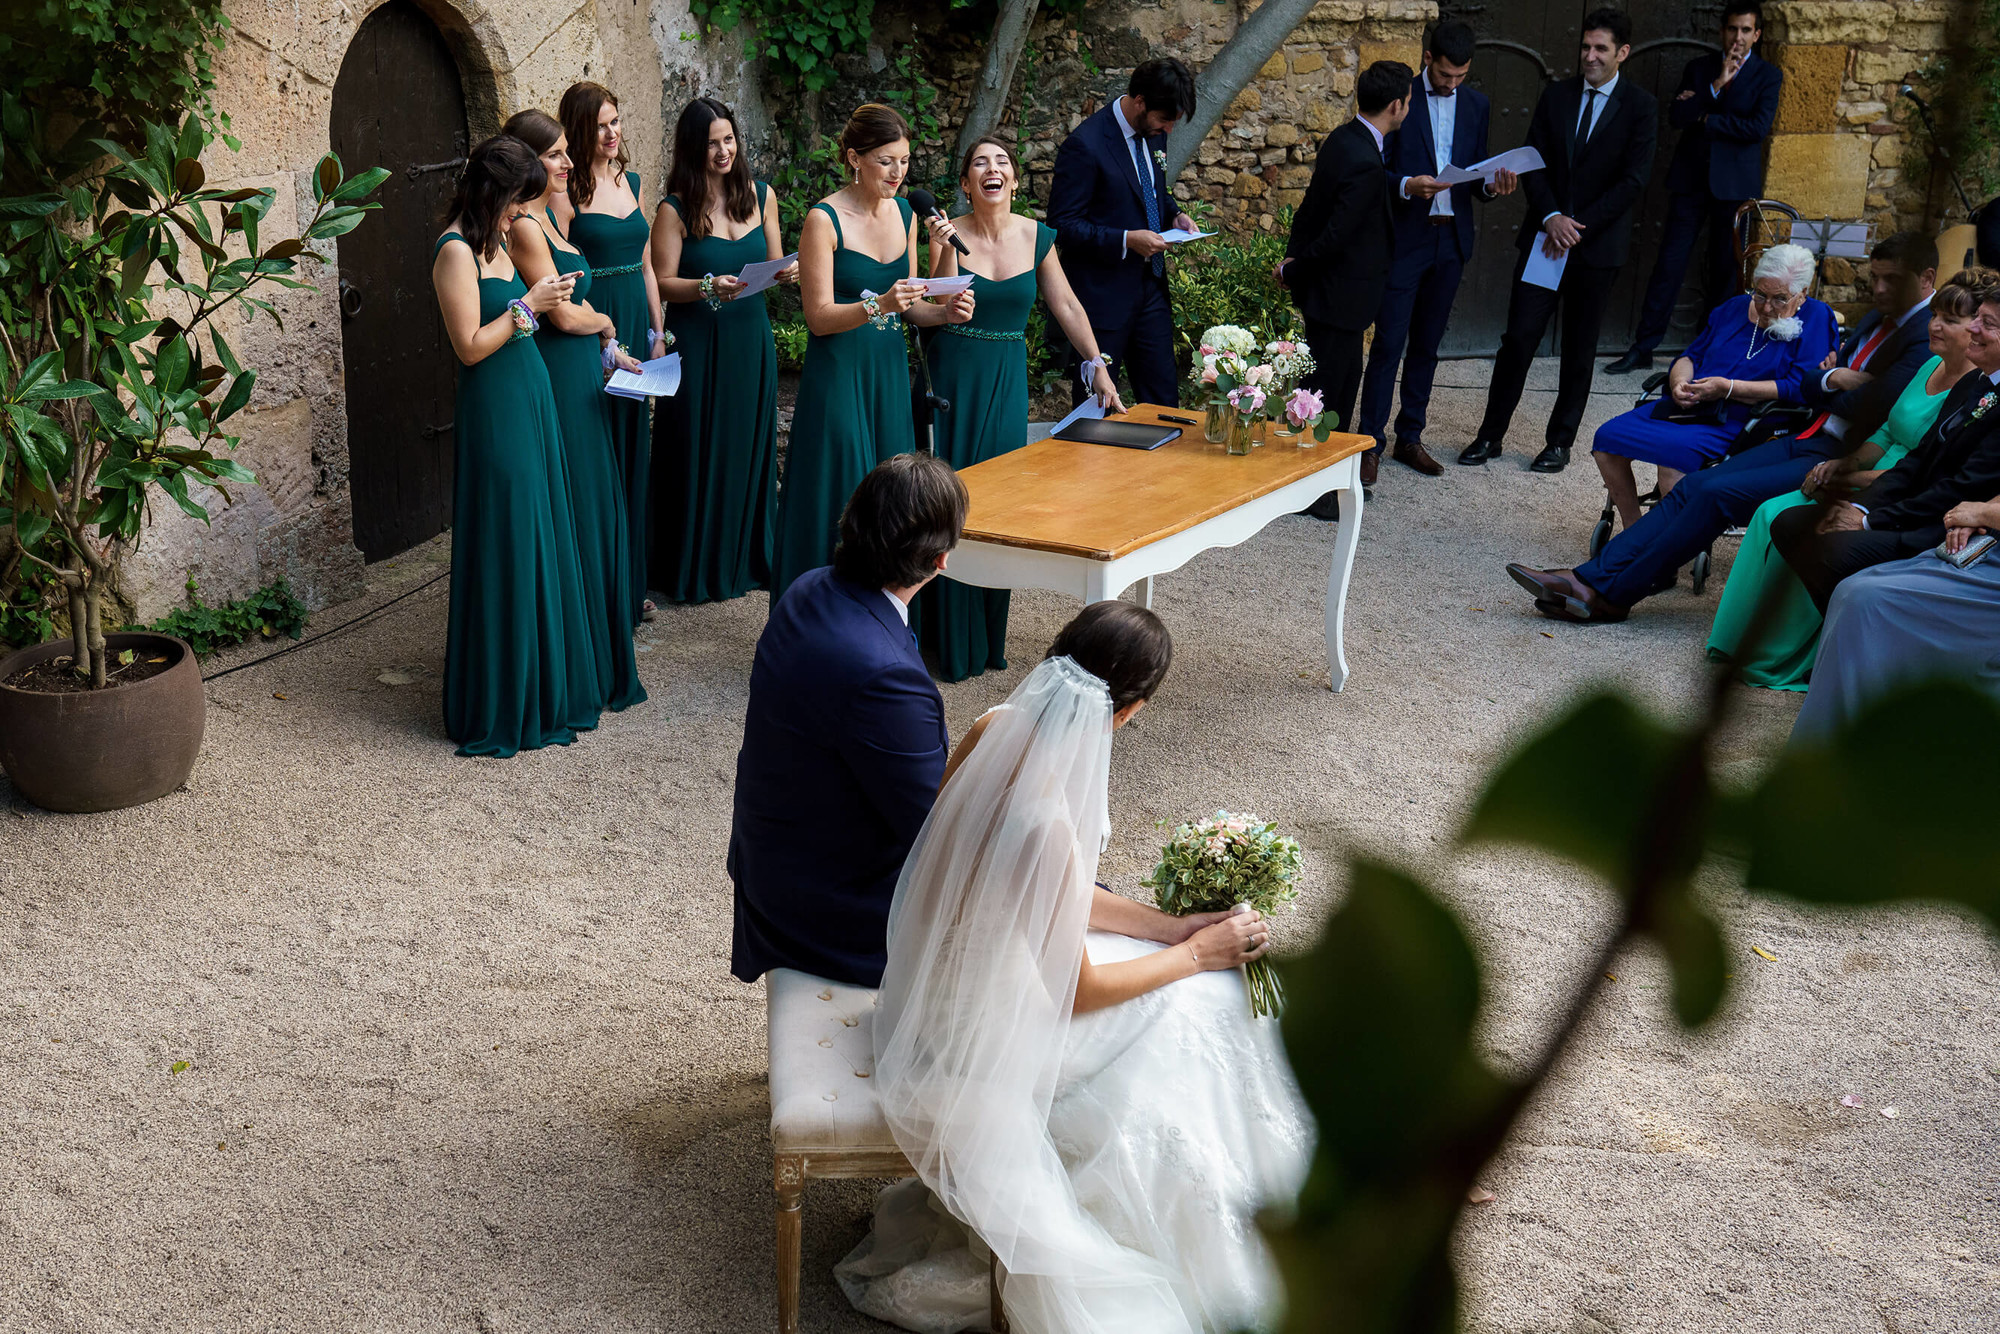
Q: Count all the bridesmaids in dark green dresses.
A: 6